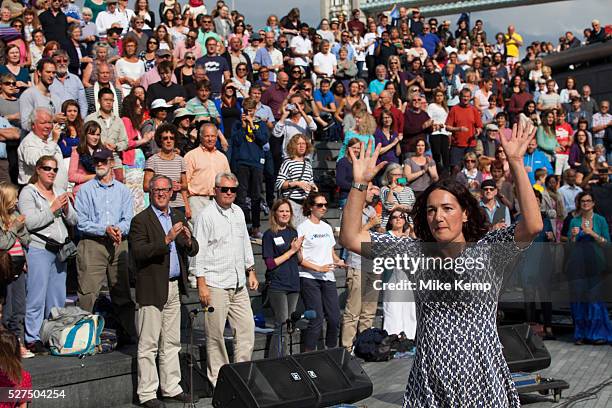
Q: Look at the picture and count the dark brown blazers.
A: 1